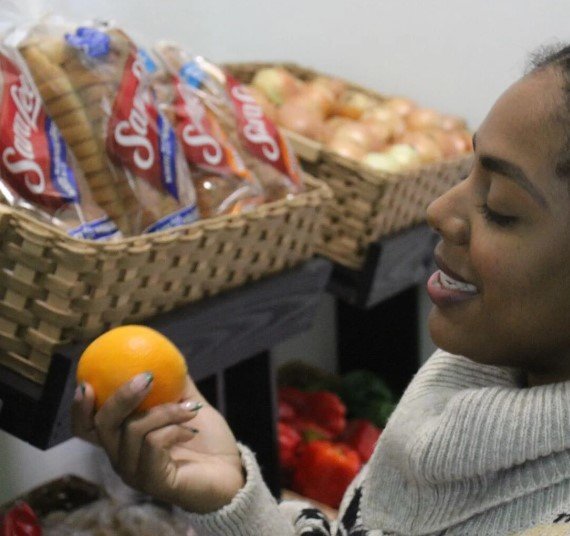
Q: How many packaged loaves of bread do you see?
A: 4